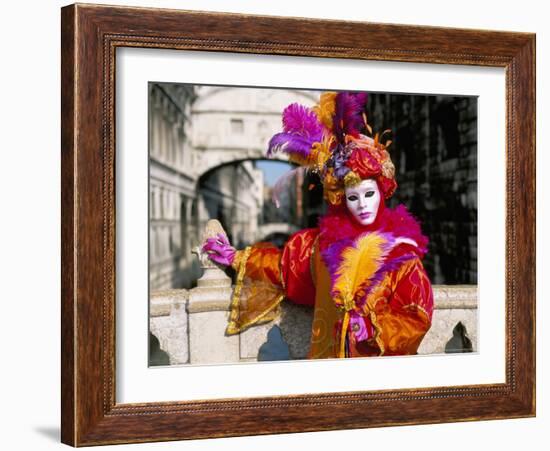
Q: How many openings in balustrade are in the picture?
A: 3